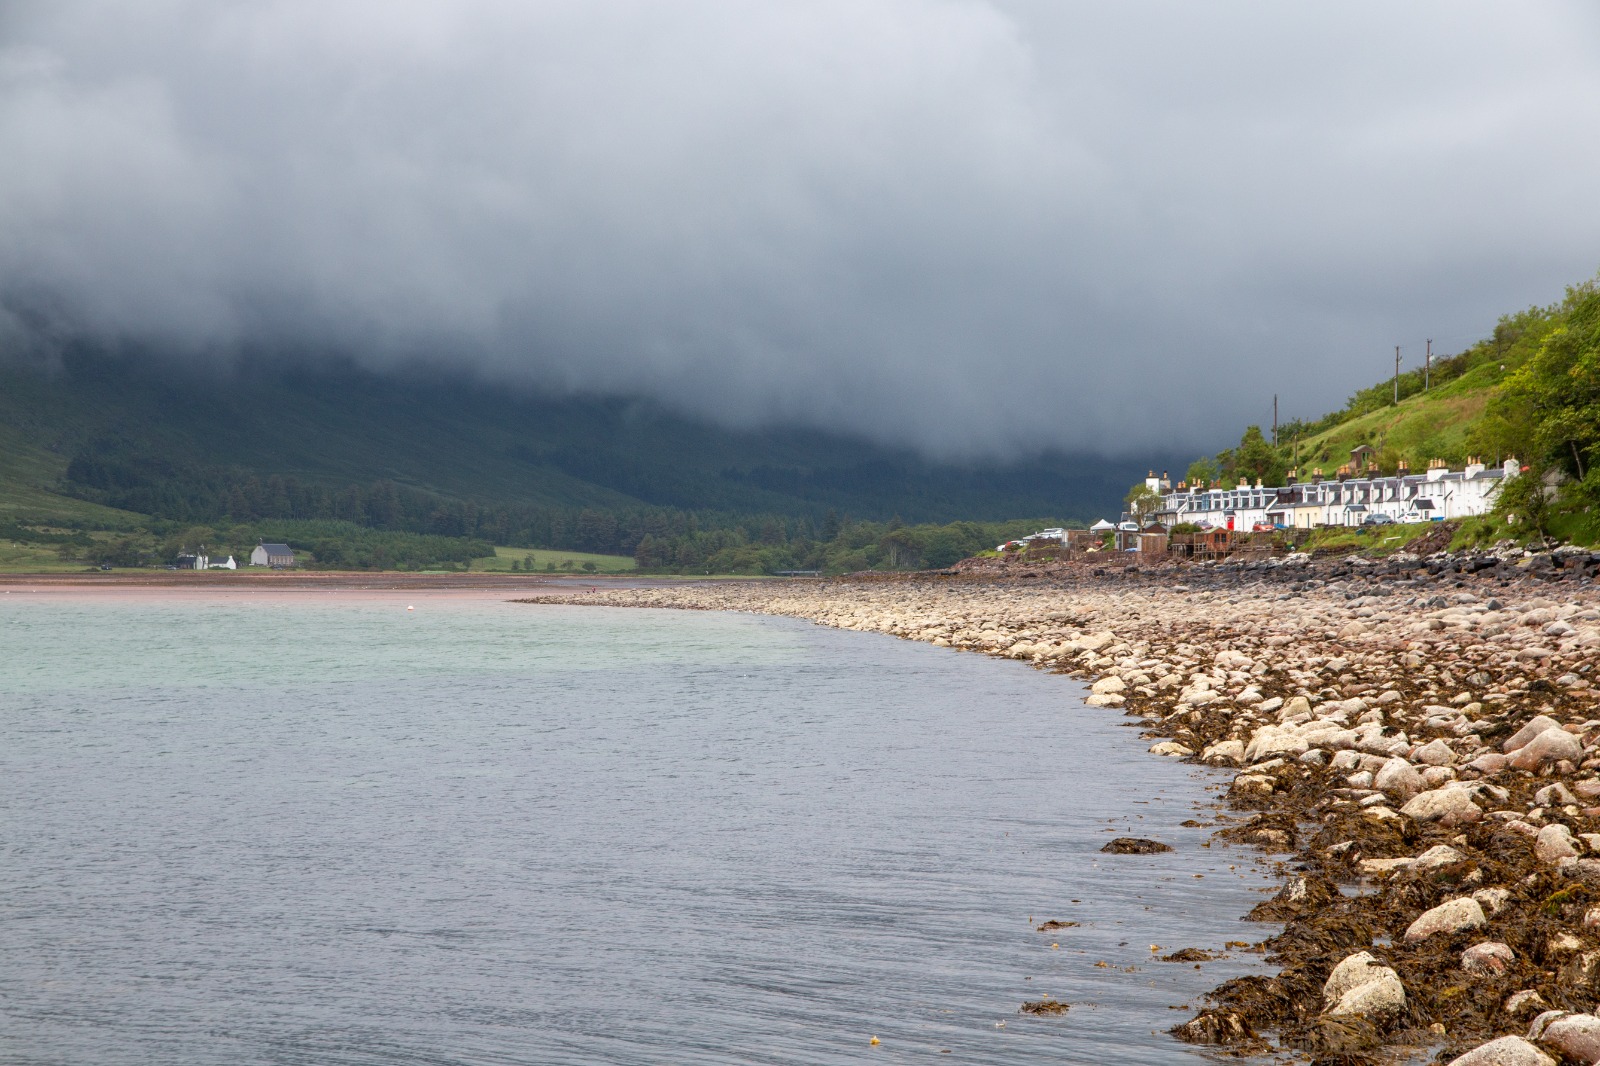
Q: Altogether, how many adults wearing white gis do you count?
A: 0